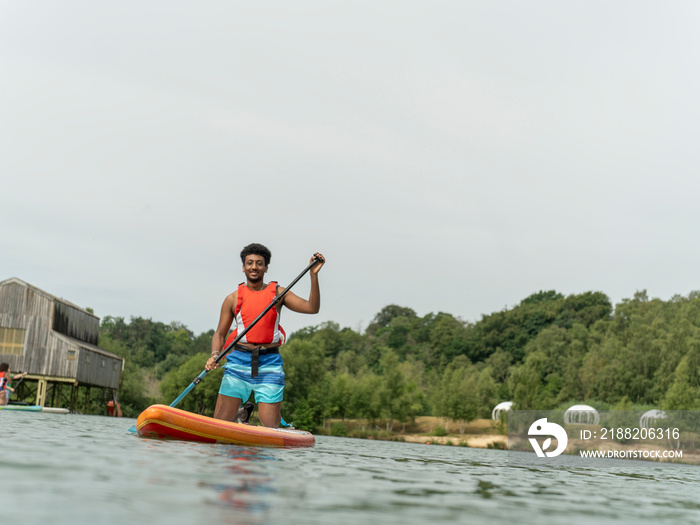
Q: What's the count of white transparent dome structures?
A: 3